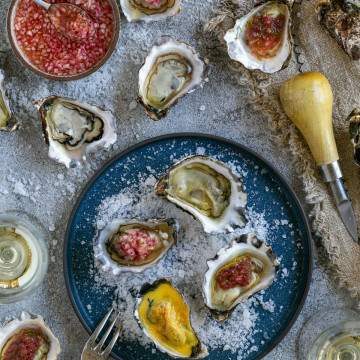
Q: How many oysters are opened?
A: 10